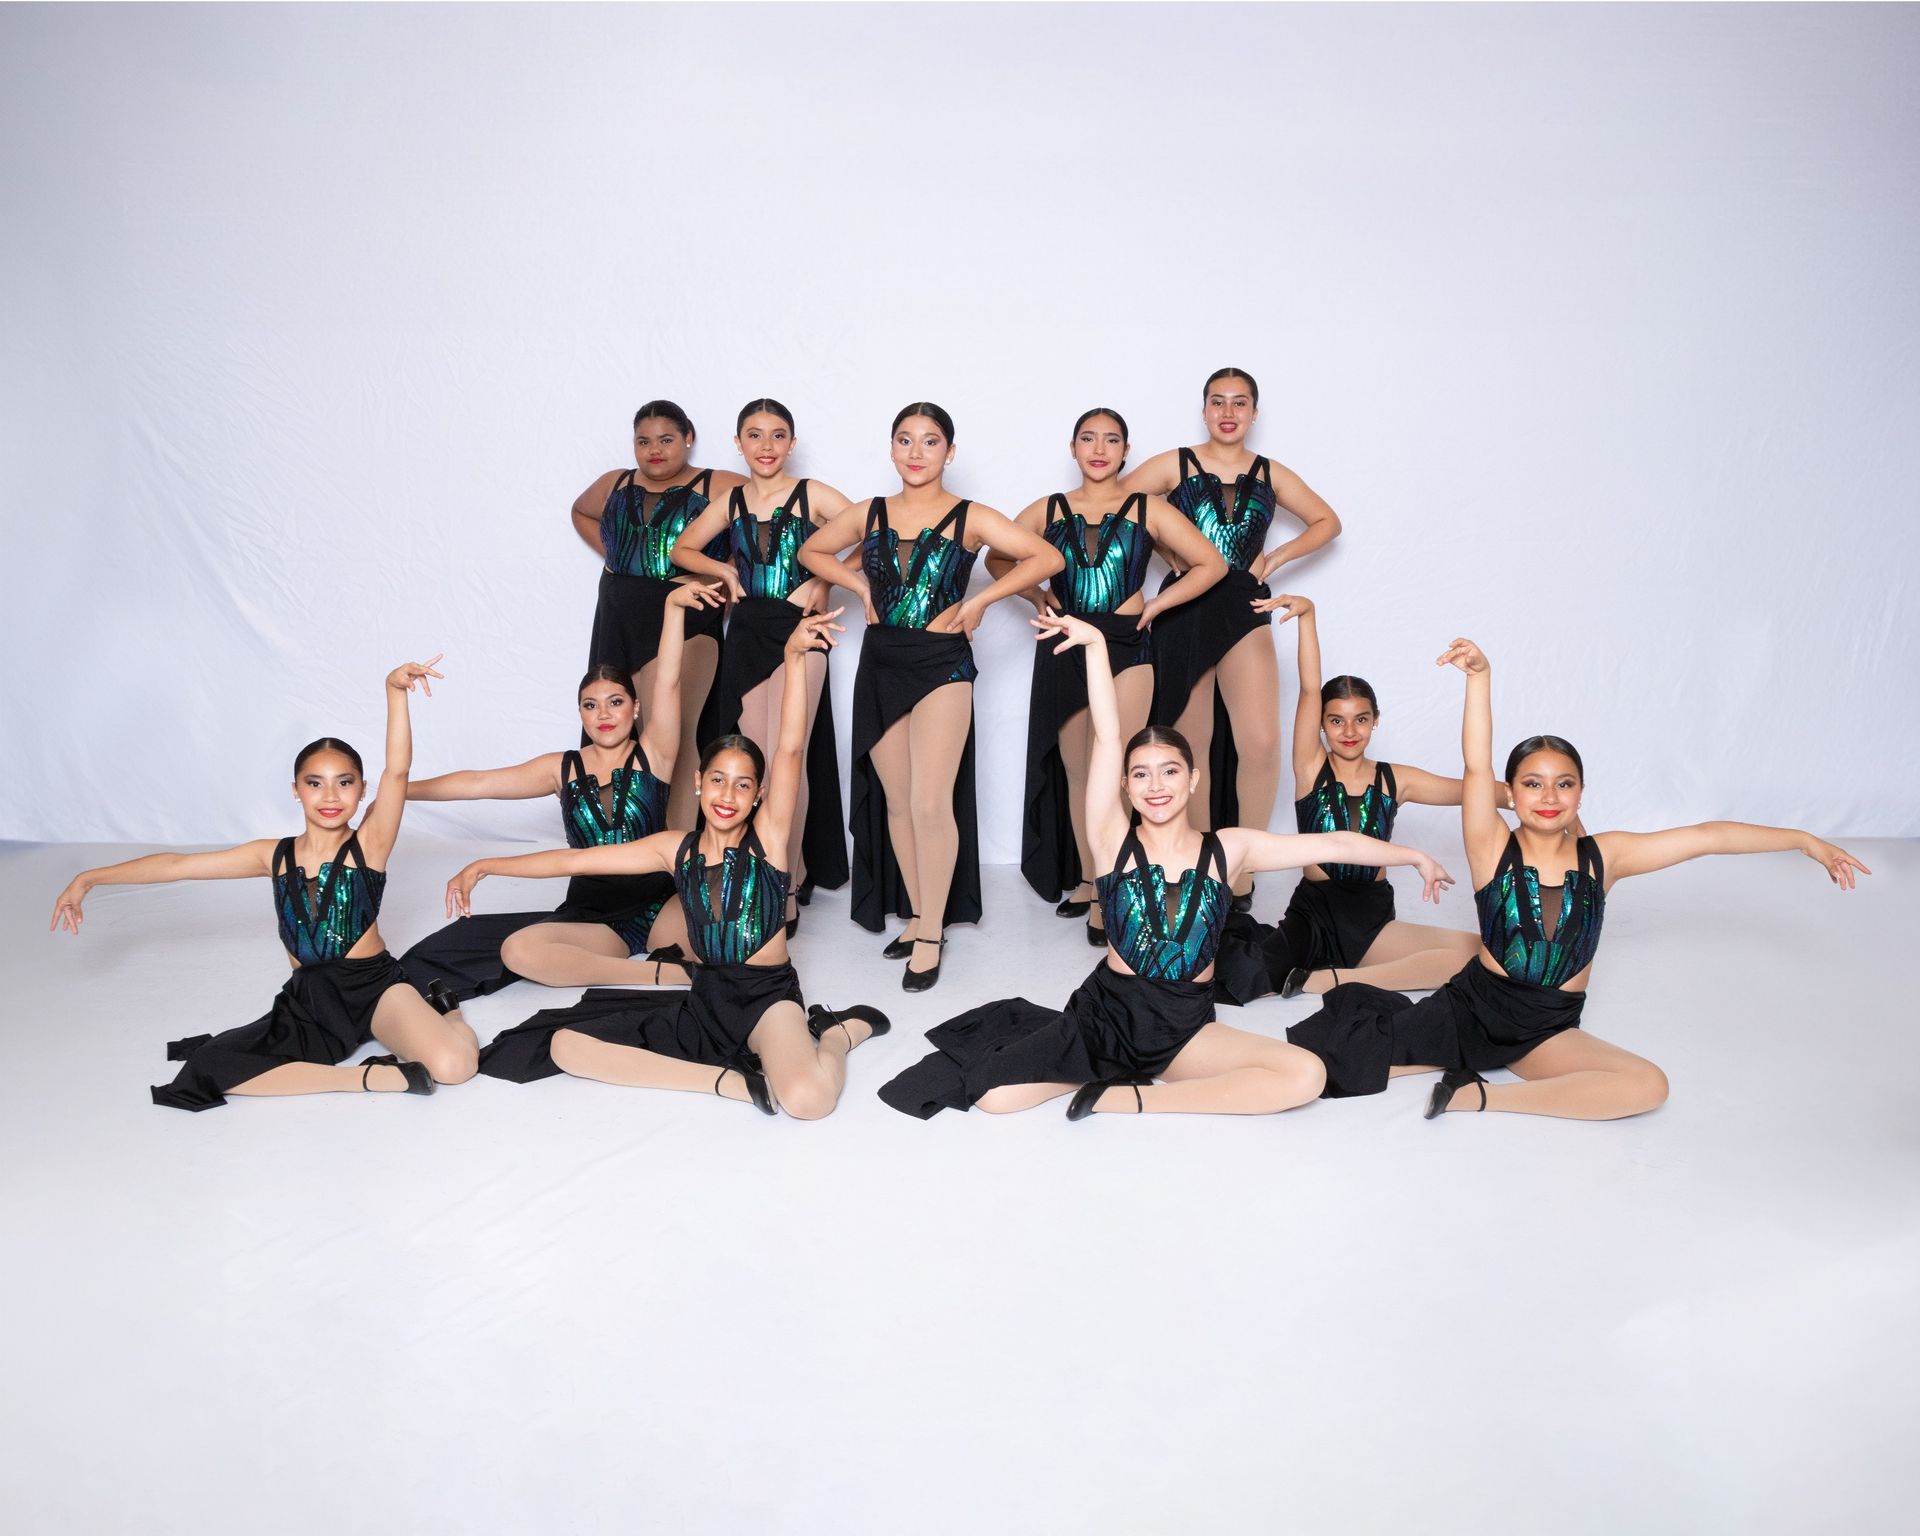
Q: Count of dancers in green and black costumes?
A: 11